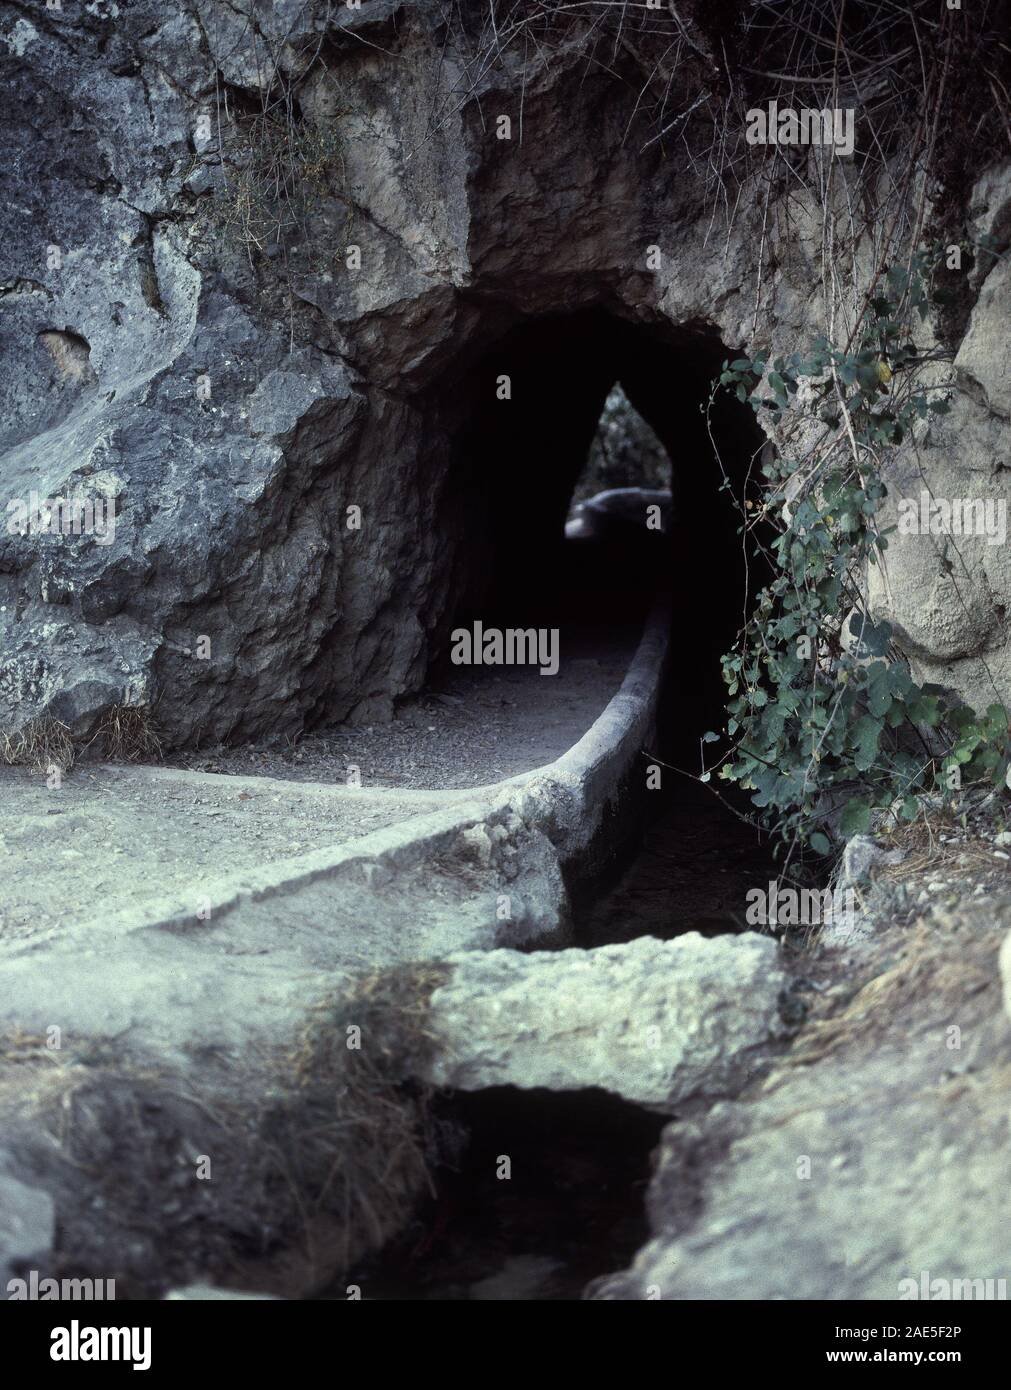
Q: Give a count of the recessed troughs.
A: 1